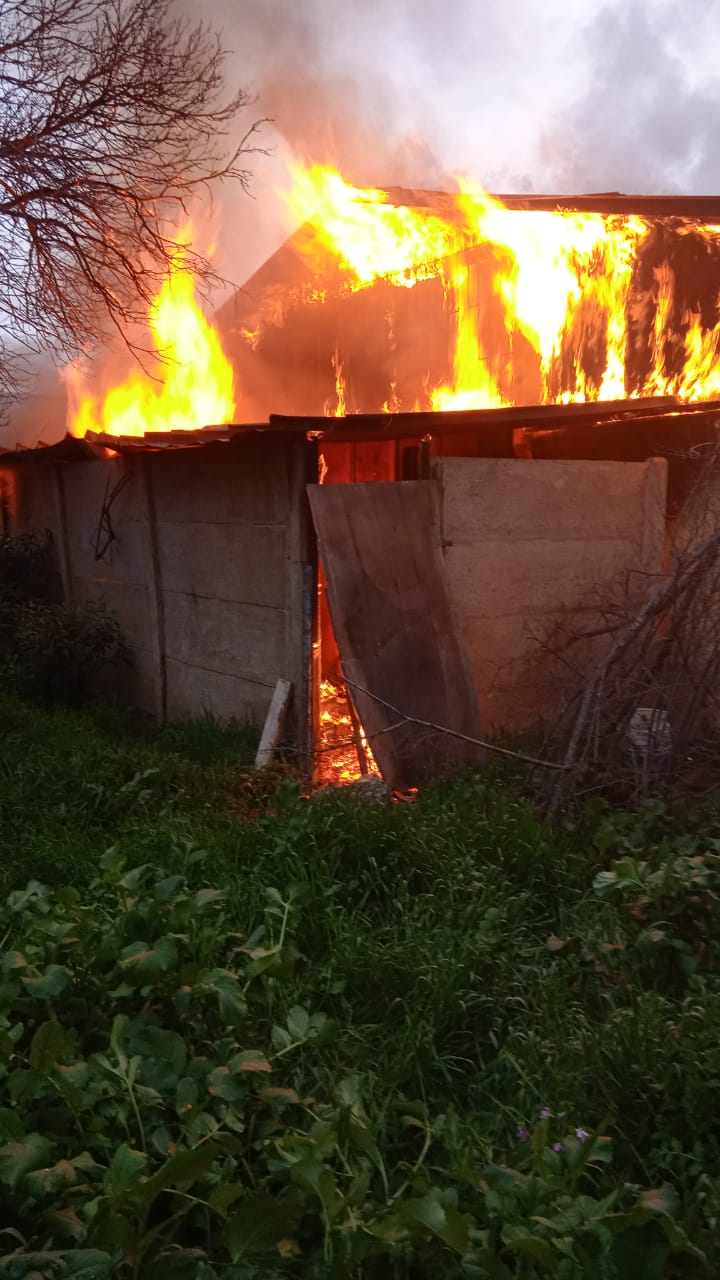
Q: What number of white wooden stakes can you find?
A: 1